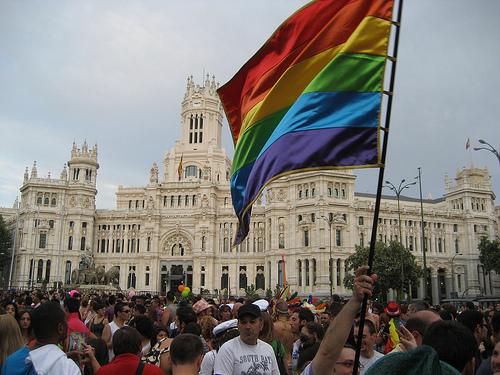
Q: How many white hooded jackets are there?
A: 1